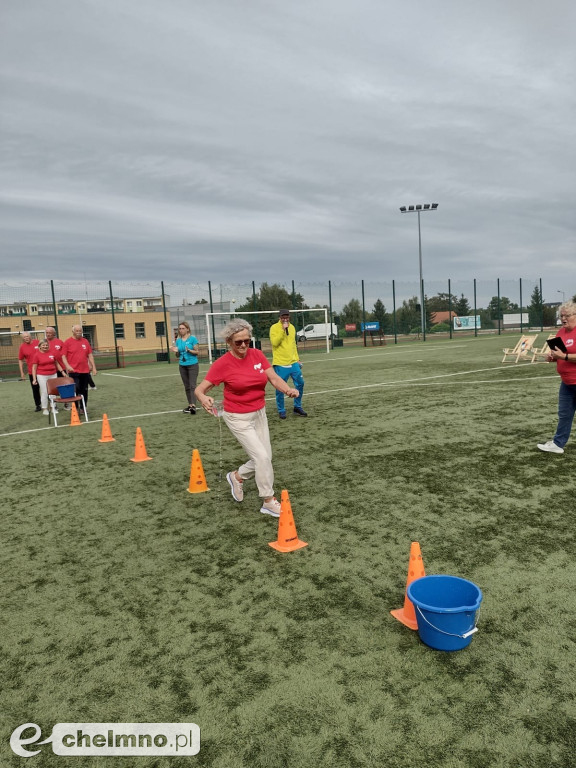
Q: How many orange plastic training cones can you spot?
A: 6